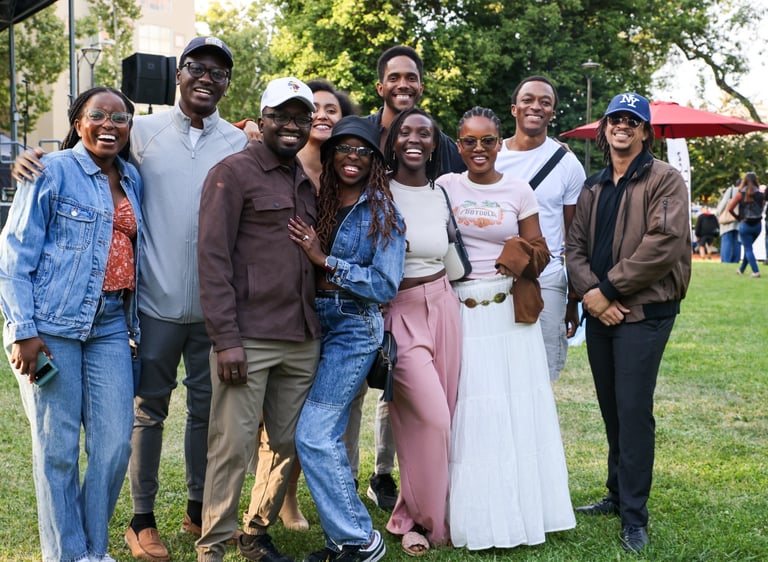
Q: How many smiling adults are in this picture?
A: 10